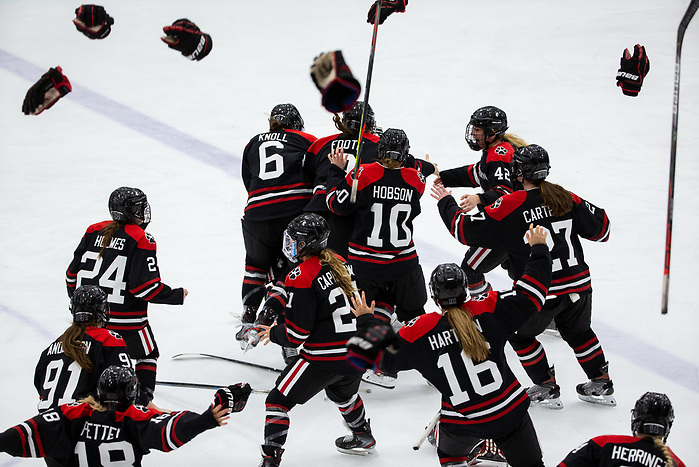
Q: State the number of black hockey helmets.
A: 11